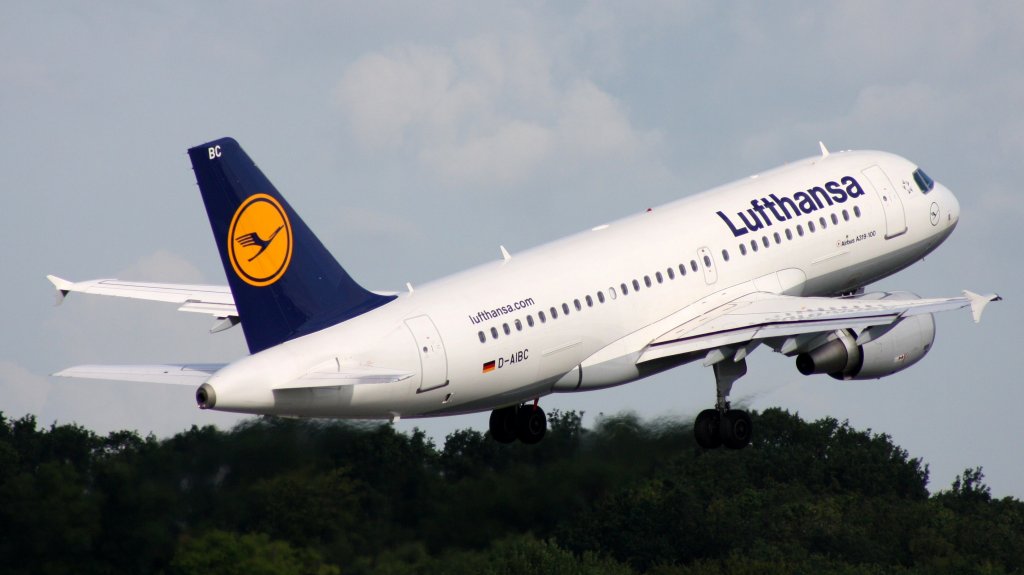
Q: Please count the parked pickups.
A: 0